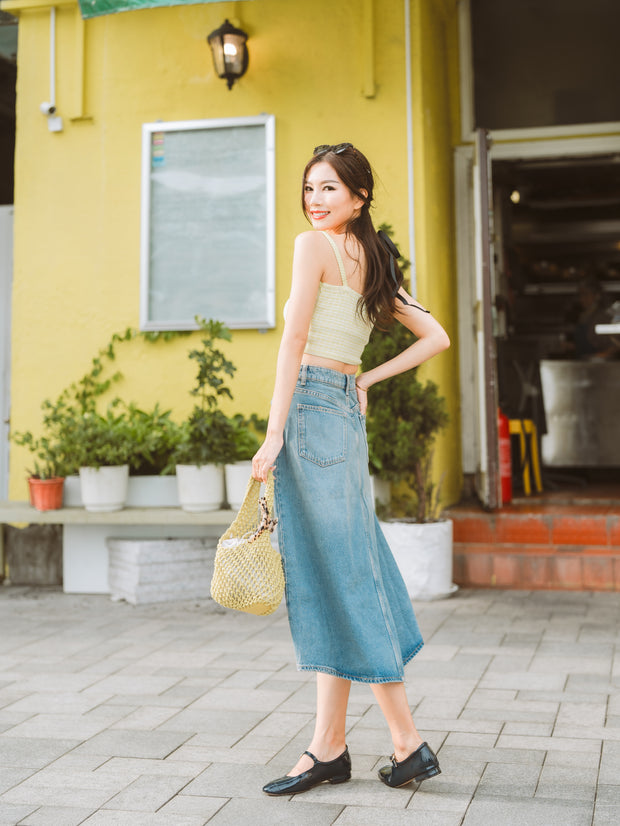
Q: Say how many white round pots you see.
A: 4